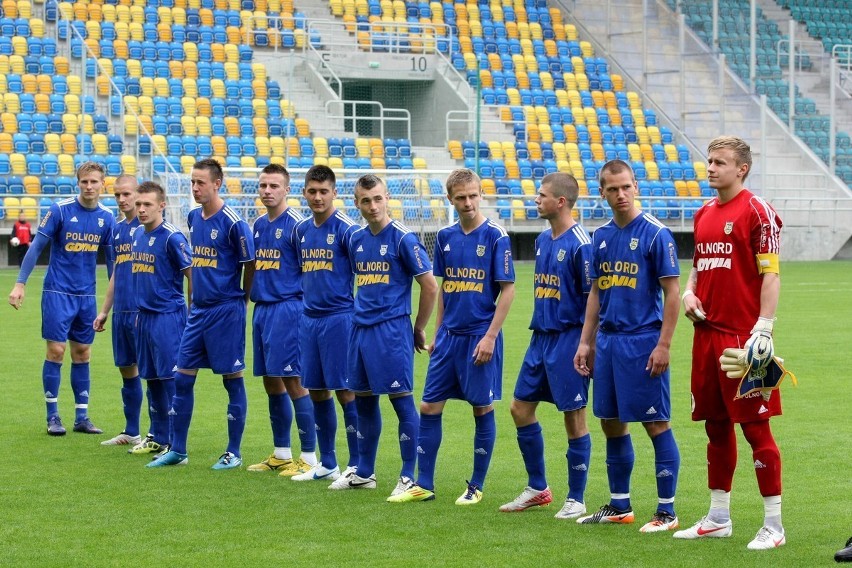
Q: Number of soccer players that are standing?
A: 11